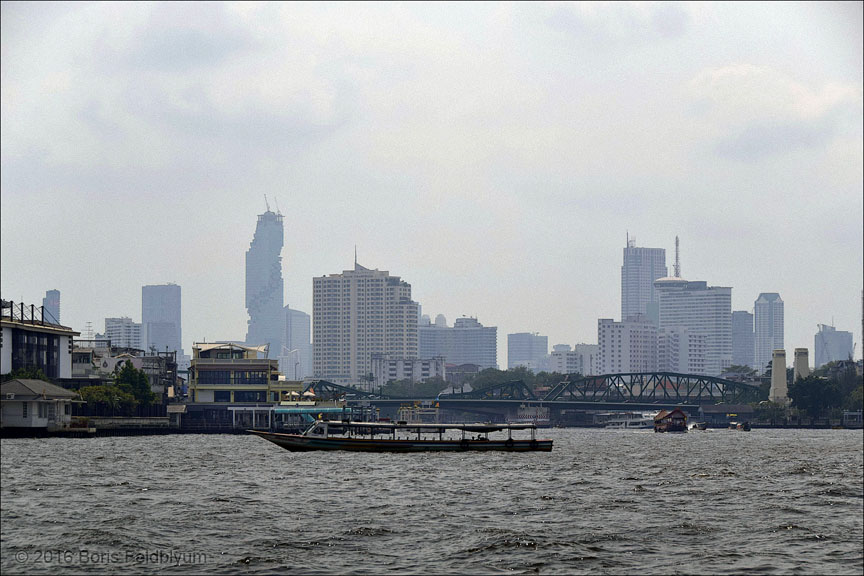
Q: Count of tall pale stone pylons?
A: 2